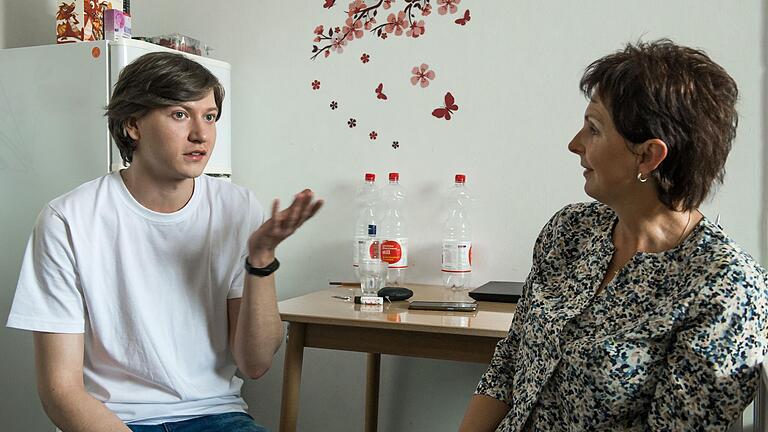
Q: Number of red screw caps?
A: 3